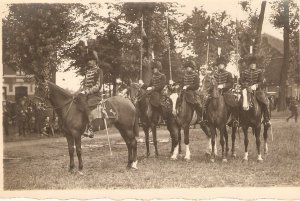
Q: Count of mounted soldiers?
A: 5